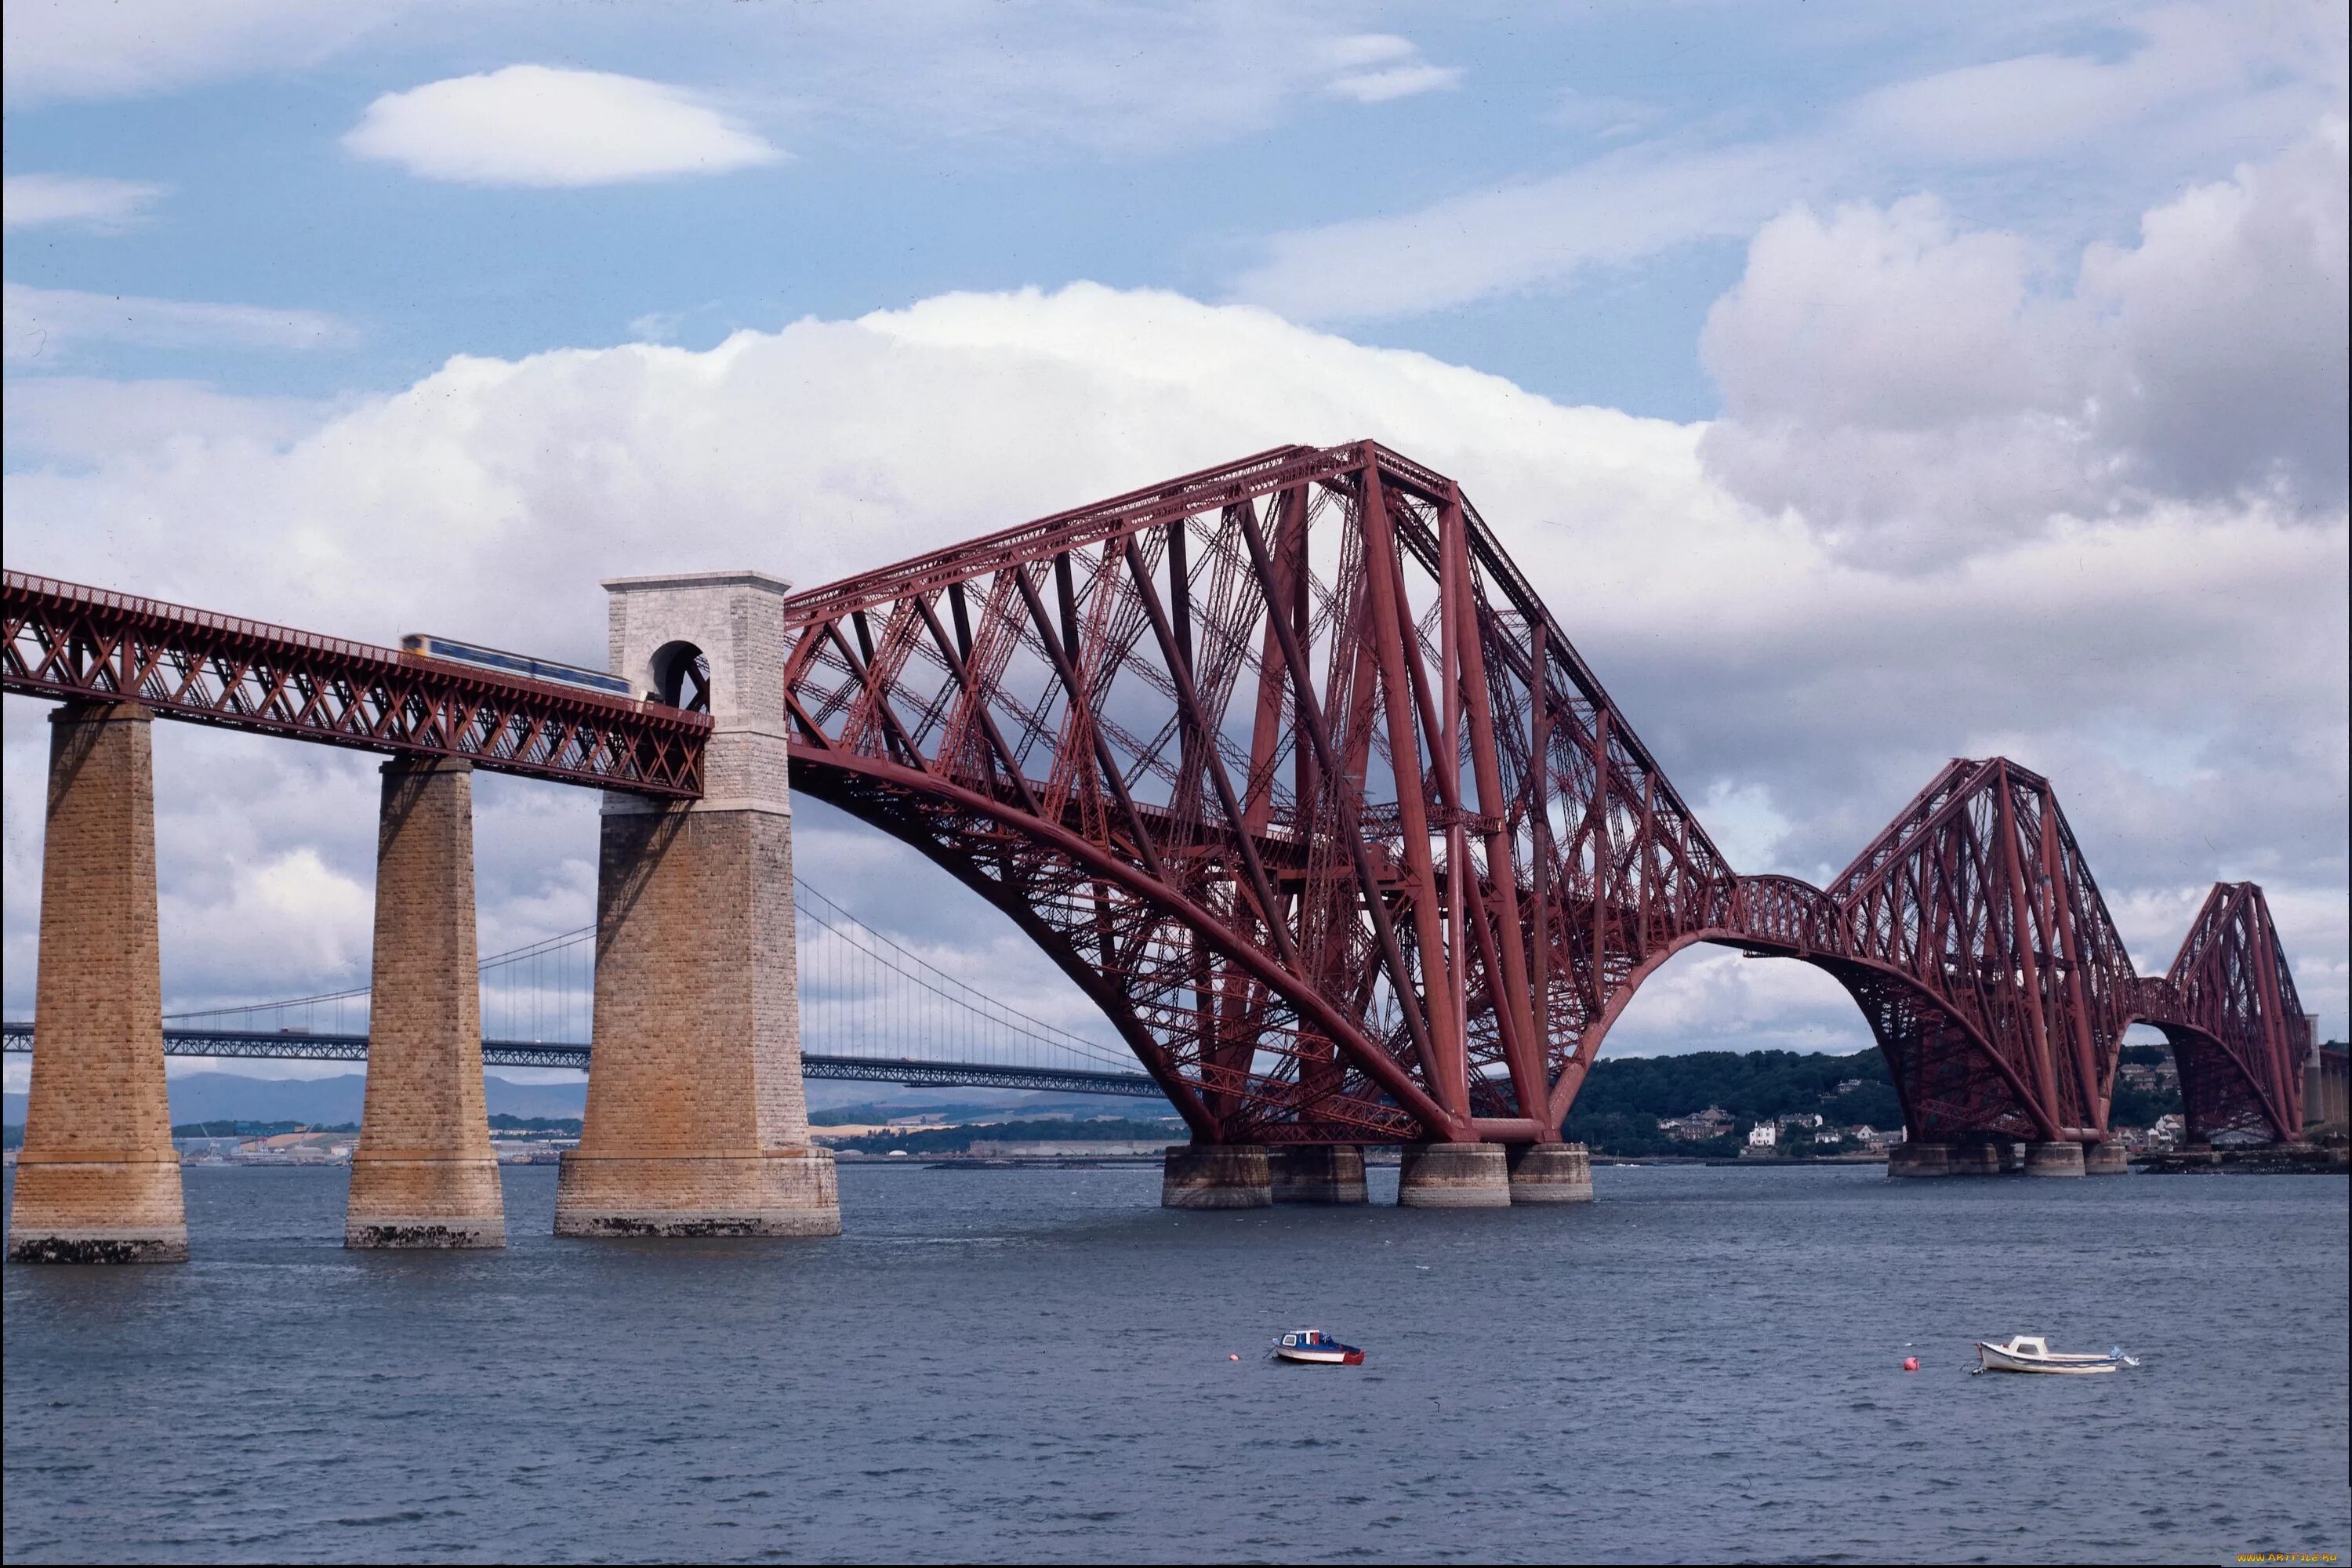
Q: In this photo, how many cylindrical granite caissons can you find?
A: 8